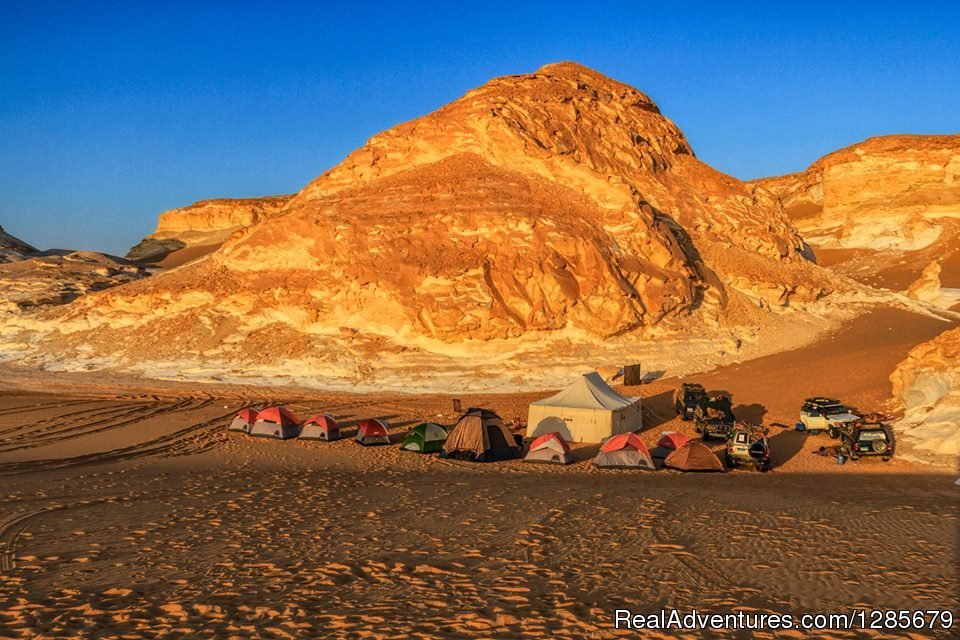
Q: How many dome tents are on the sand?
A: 10